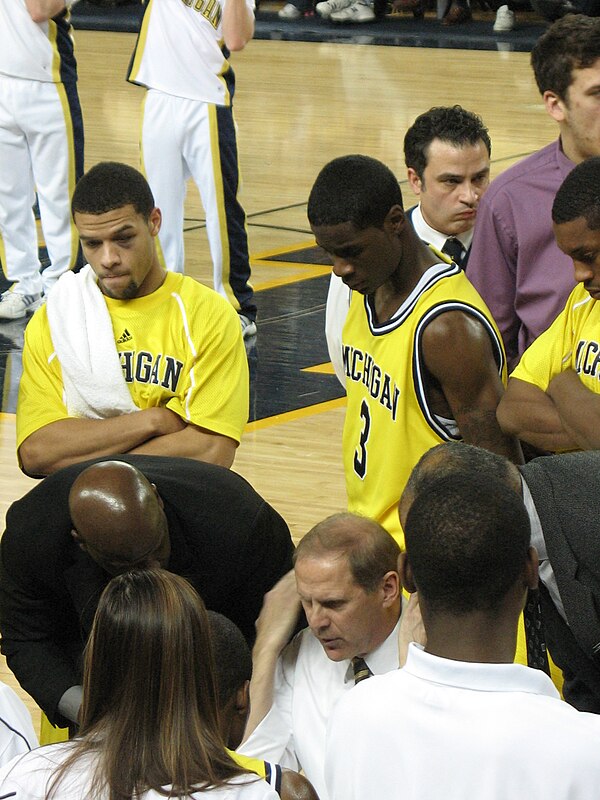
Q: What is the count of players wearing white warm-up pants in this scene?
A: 2